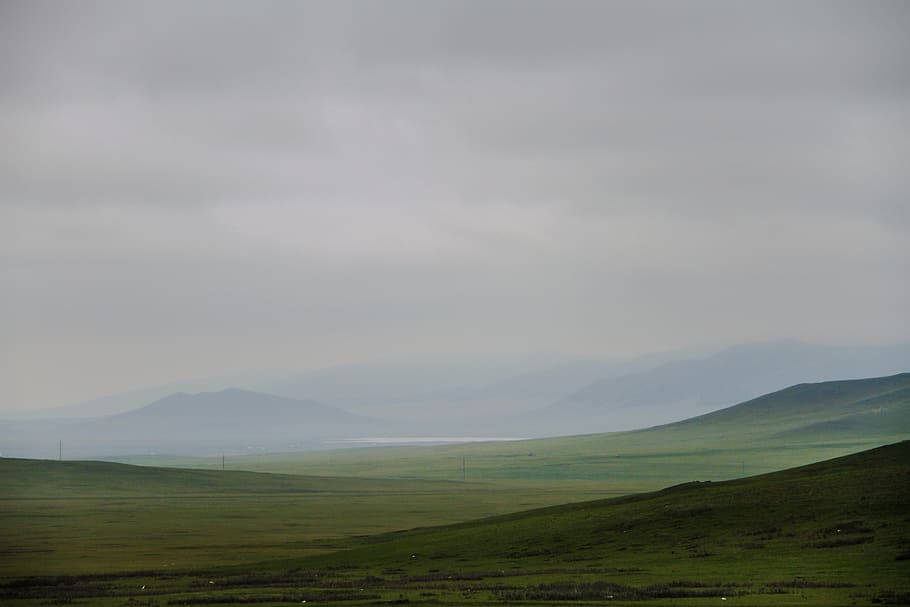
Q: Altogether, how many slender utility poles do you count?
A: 4